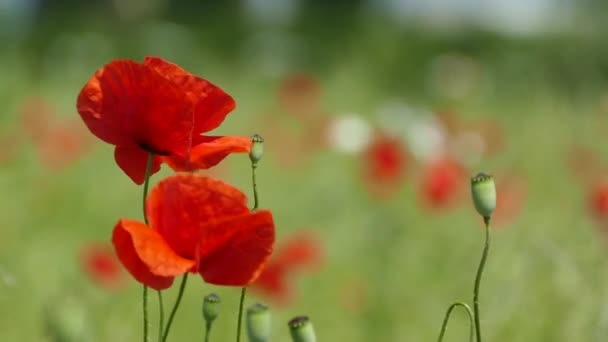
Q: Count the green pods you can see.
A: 5